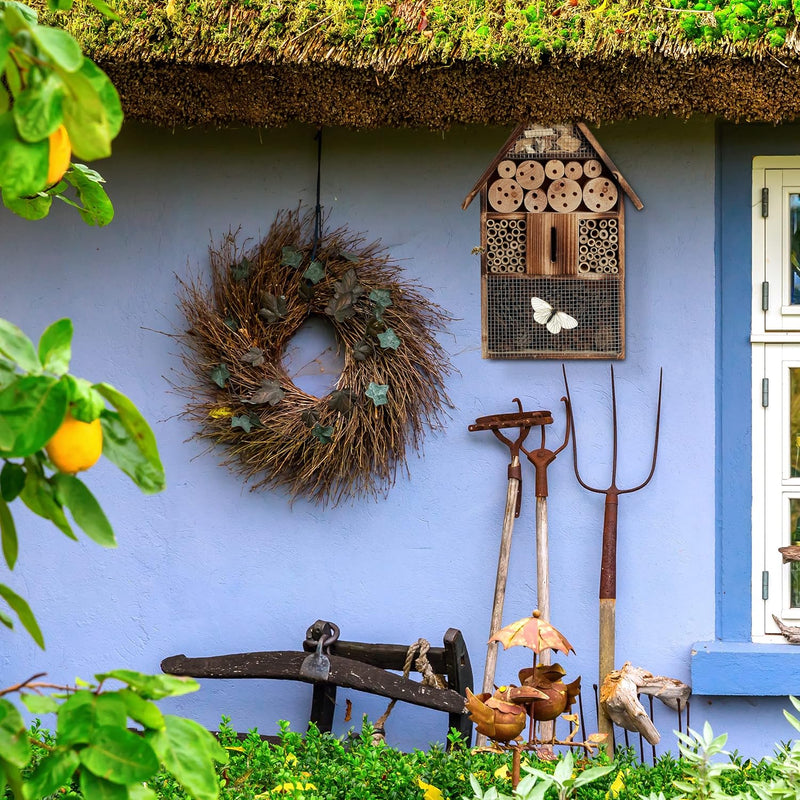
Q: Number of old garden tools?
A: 3